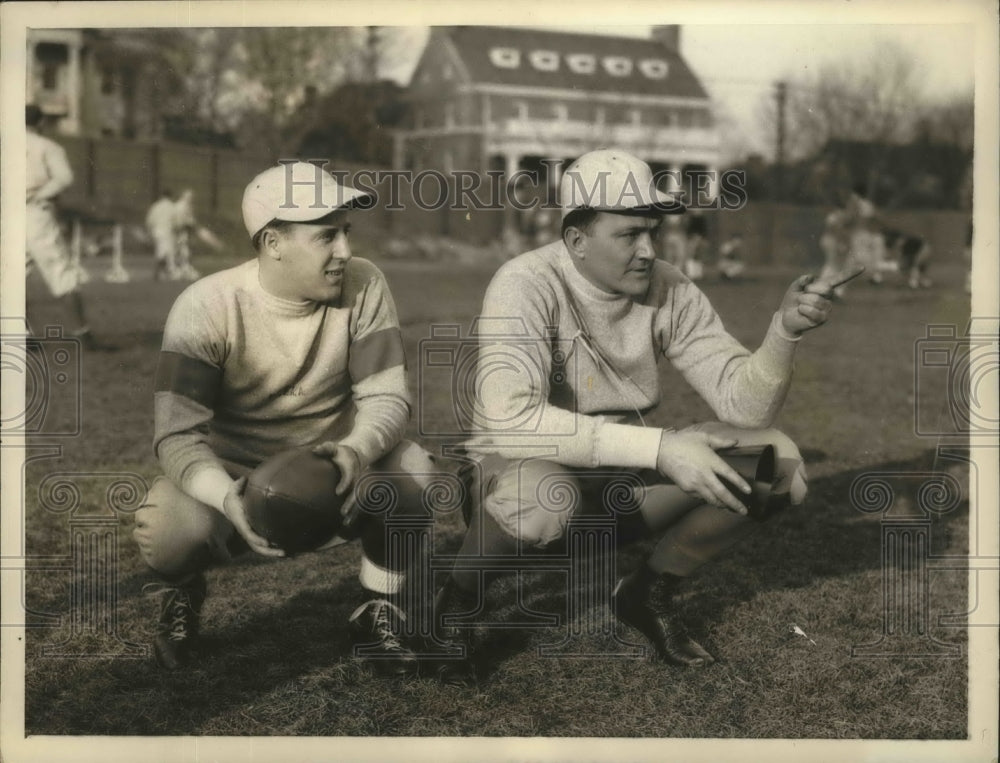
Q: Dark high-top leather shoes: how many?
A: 4